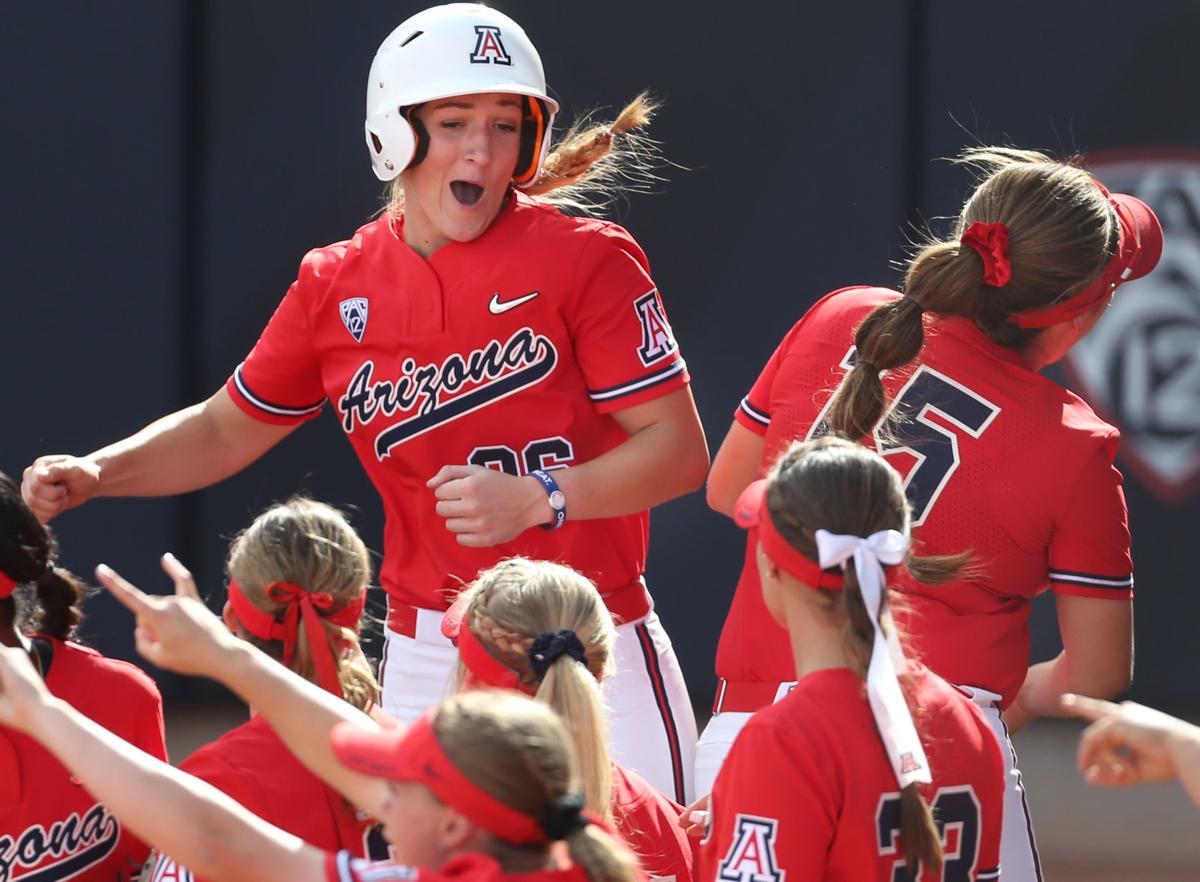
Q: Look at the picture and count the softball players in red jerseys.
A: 7